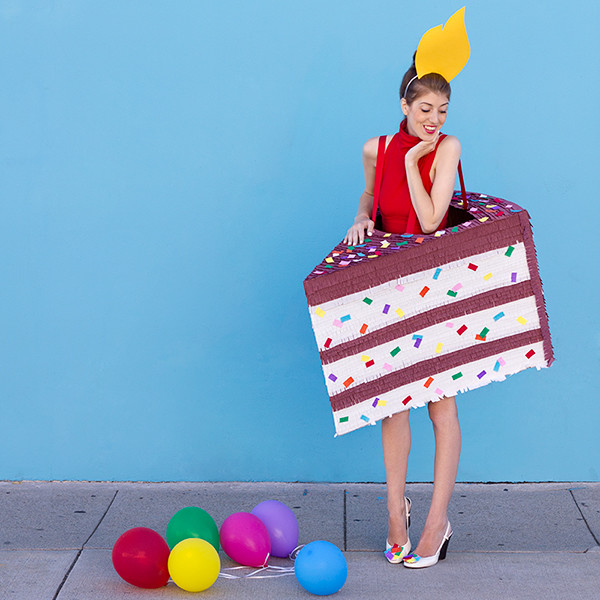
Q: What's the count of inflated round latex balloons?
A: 6